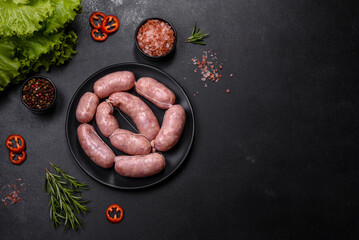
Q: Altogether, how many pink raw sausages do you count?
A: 9